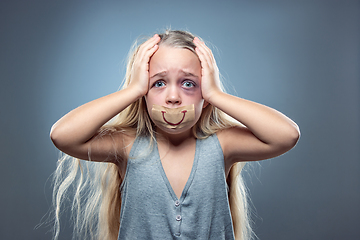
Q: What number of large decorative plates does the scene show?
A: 0